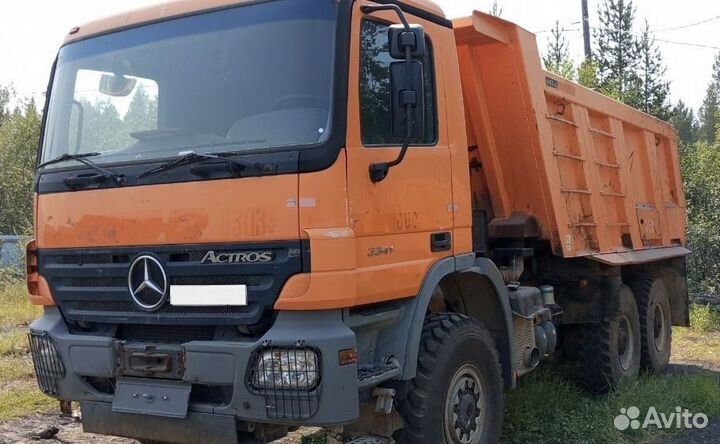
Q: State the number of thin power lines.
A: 2